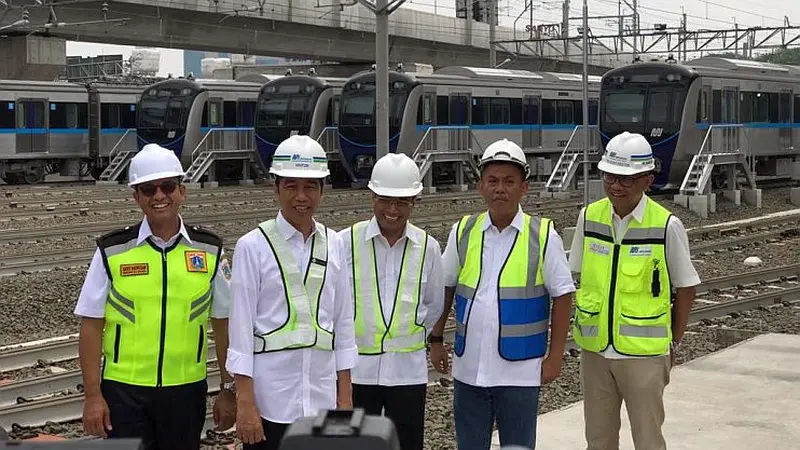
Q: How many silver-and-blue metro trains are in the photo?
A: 5